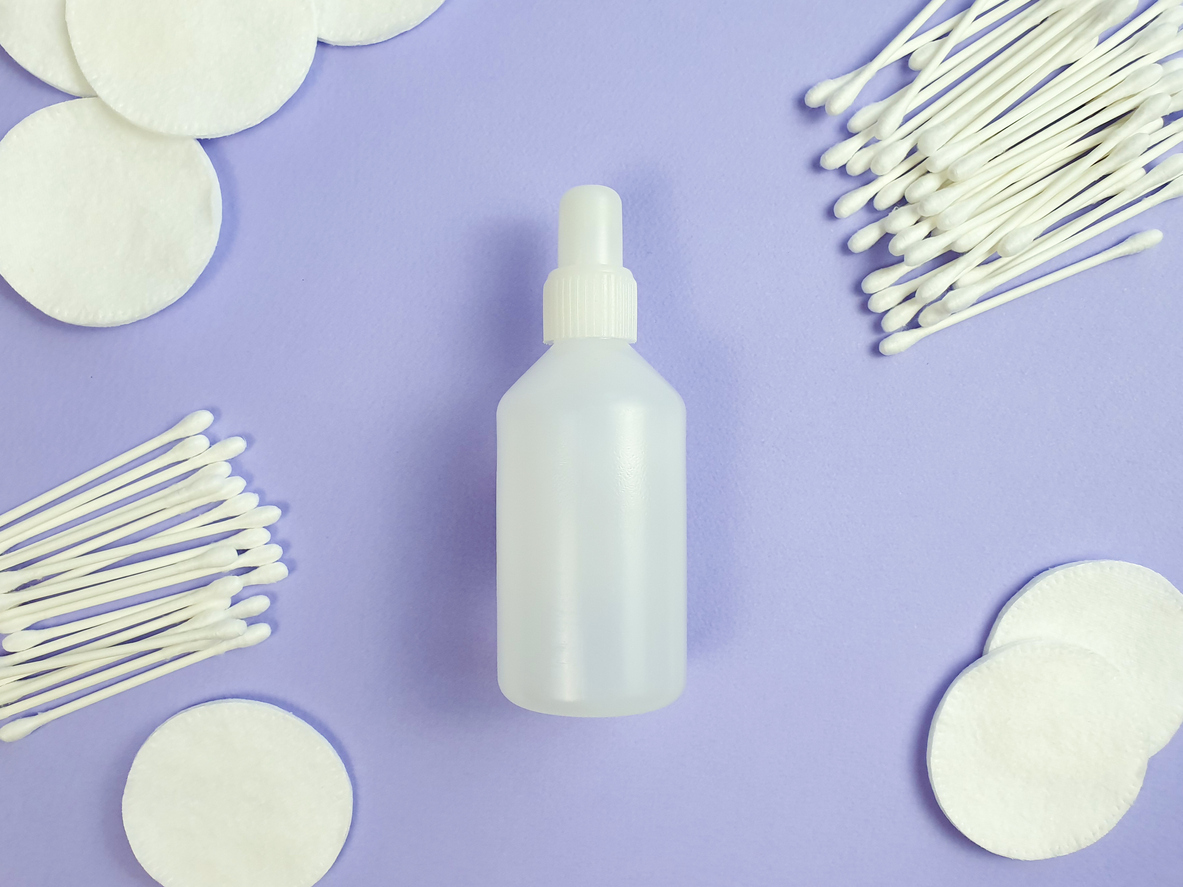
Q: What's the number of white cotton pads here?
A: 7